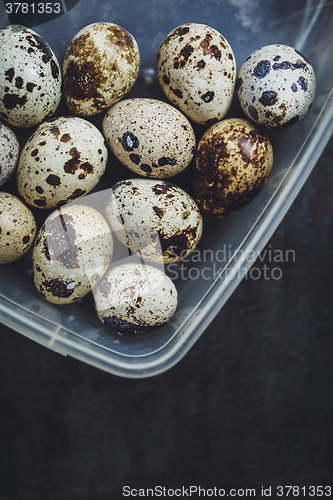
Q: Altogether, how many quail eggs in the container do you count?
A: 12